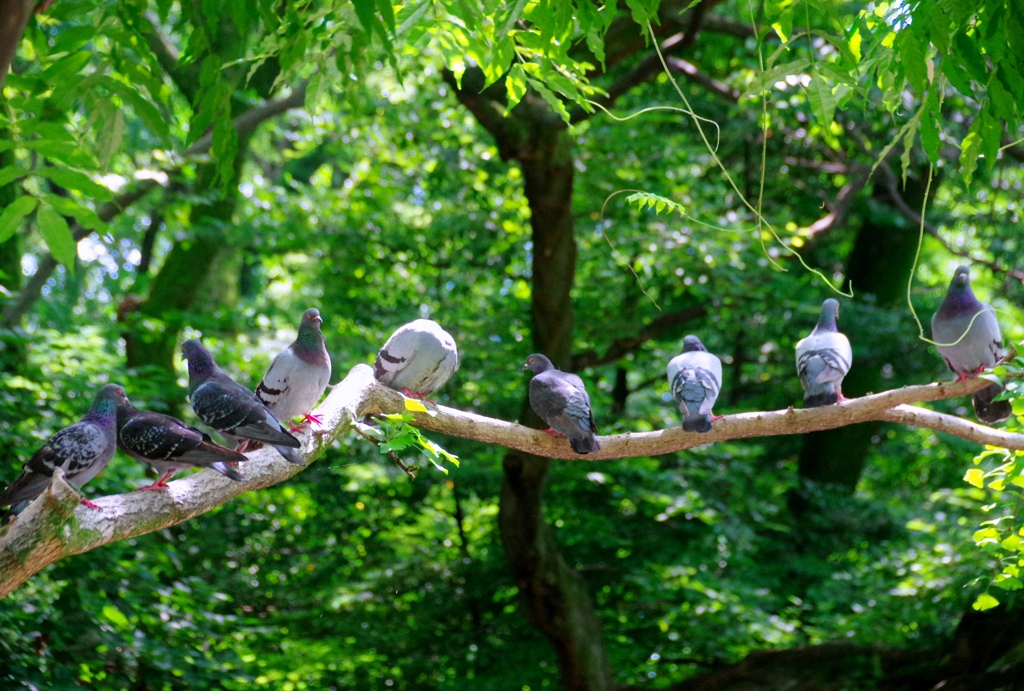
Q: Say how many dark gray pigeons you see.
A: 4